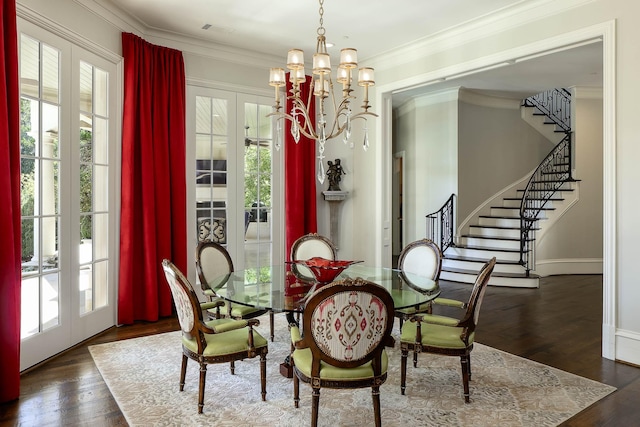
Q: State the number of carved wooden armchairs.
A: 6